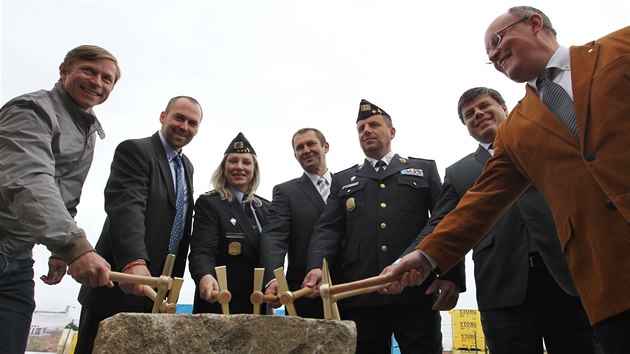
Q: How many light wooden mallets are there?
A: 7